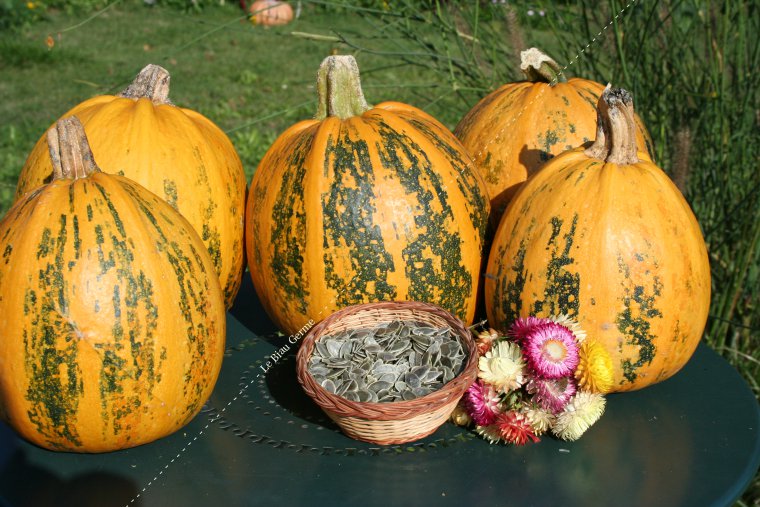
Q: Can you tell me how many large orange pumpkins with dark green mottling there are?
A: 5